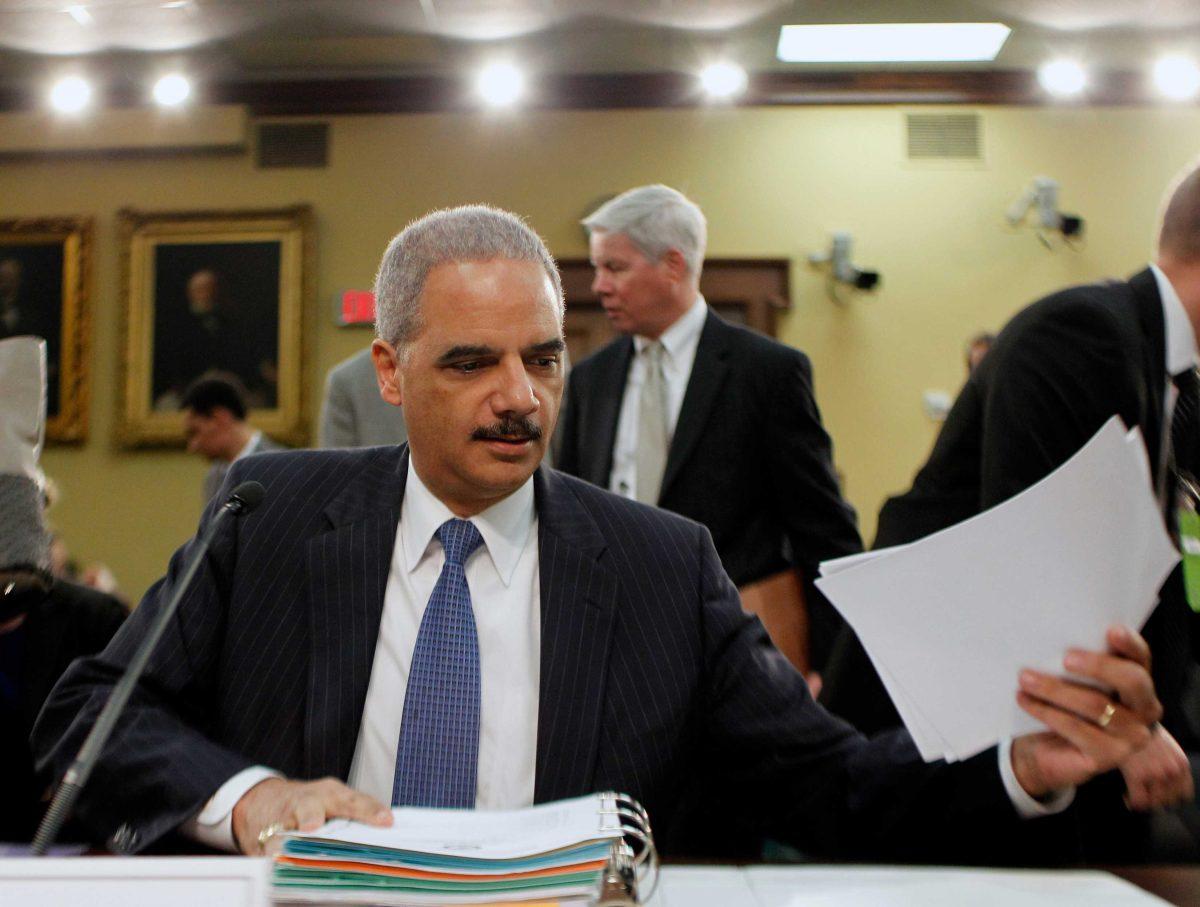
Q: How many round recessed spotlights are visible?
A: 6